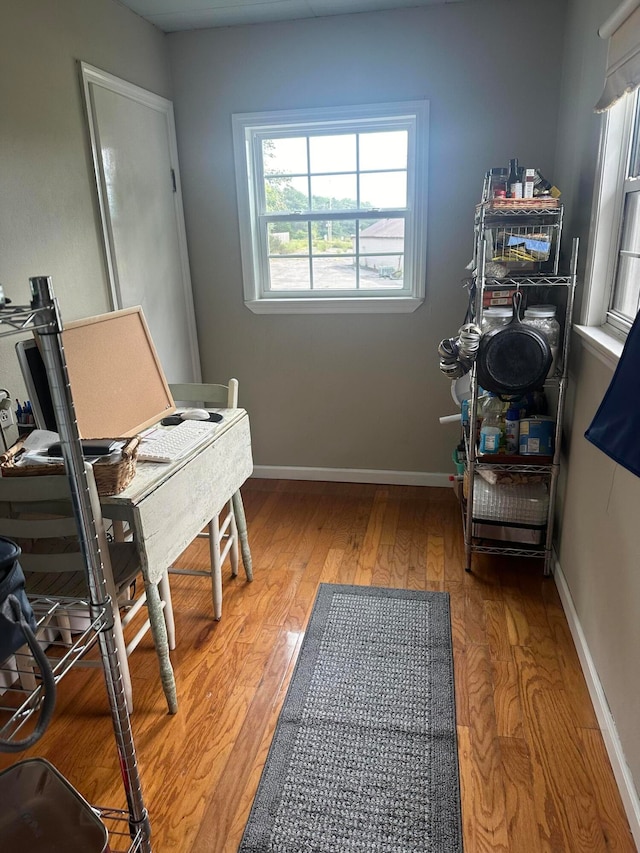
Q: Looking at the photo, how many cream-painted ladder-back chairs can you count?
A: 2